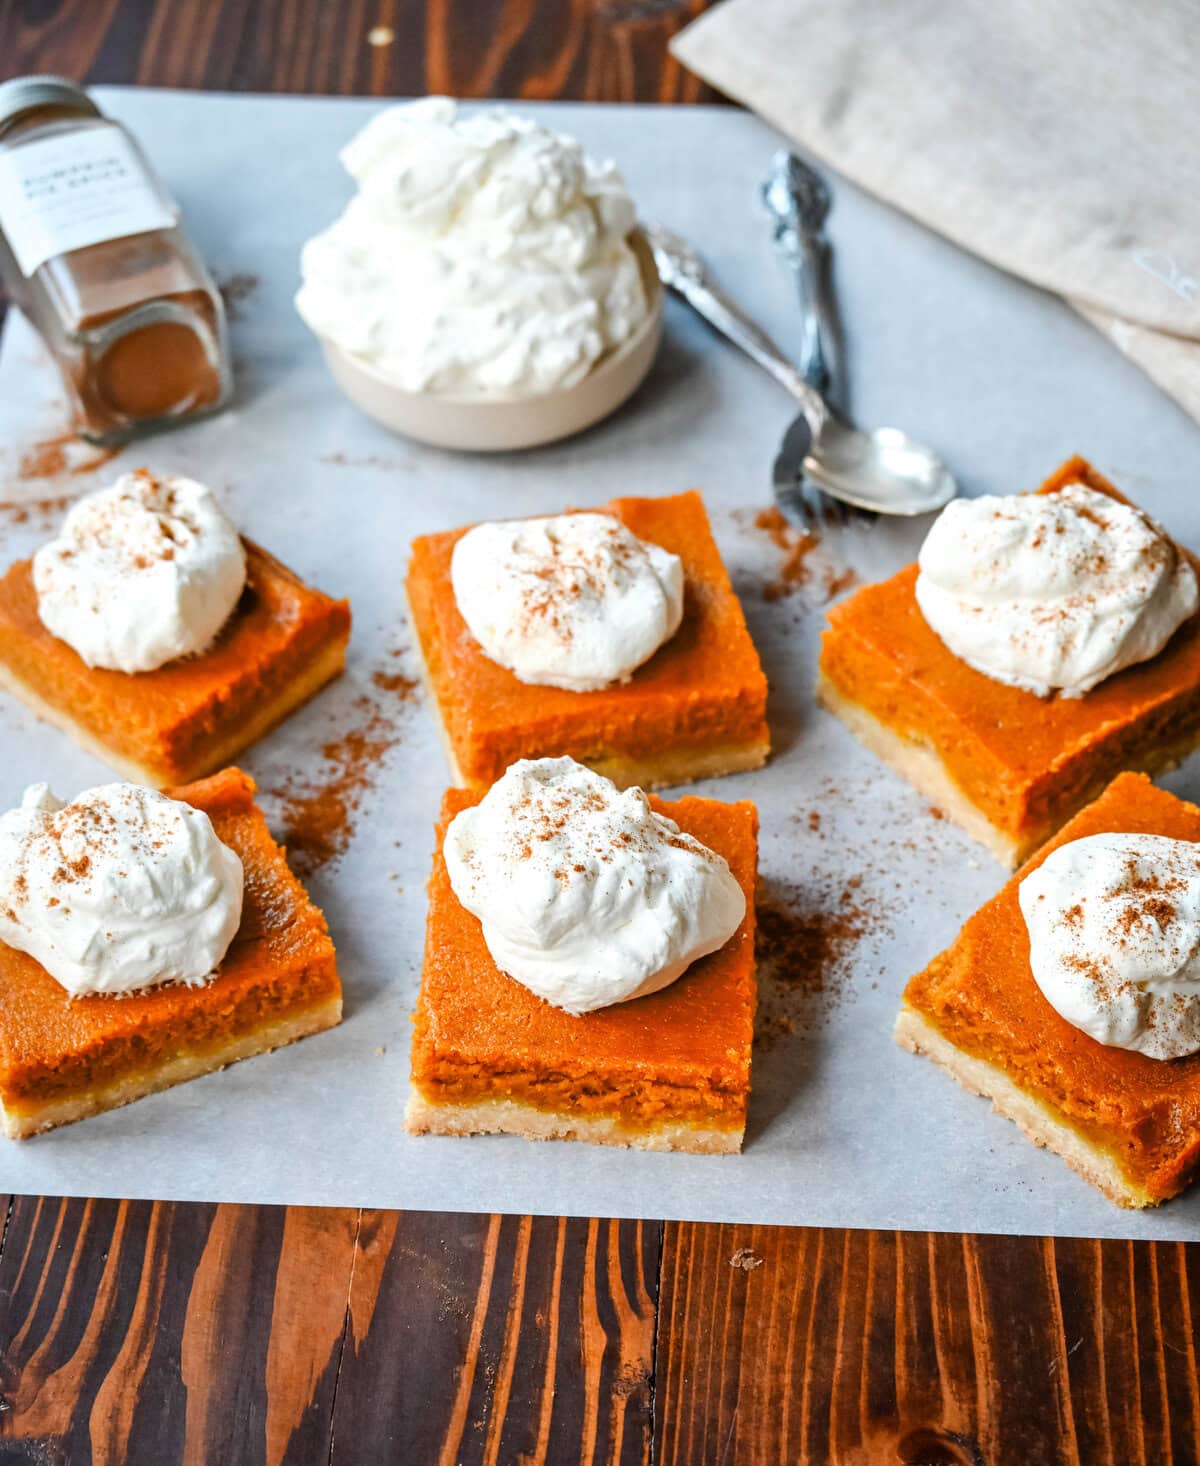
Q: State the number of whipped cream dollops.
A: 6